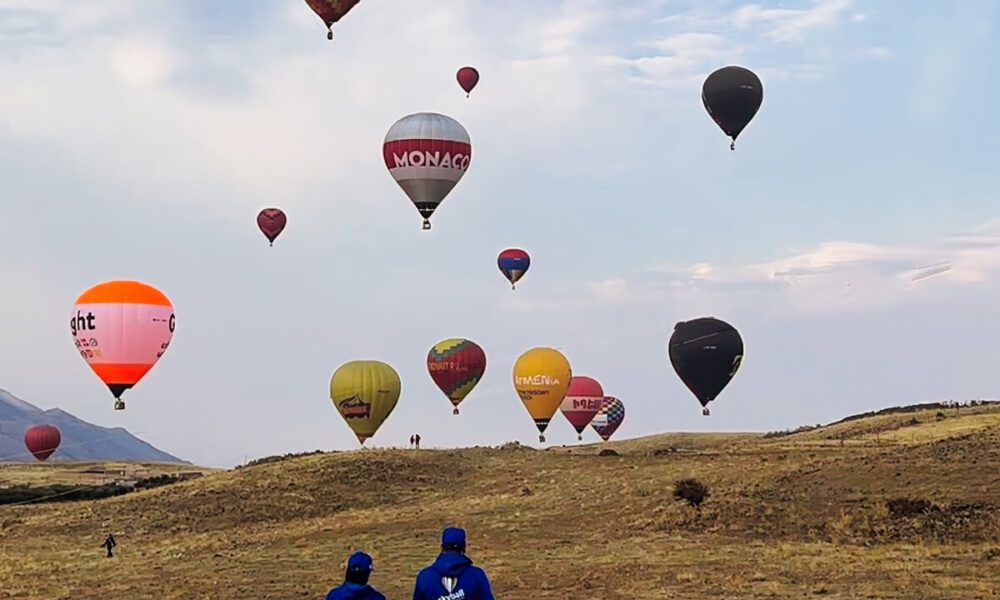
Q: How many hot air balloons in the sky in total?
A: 14